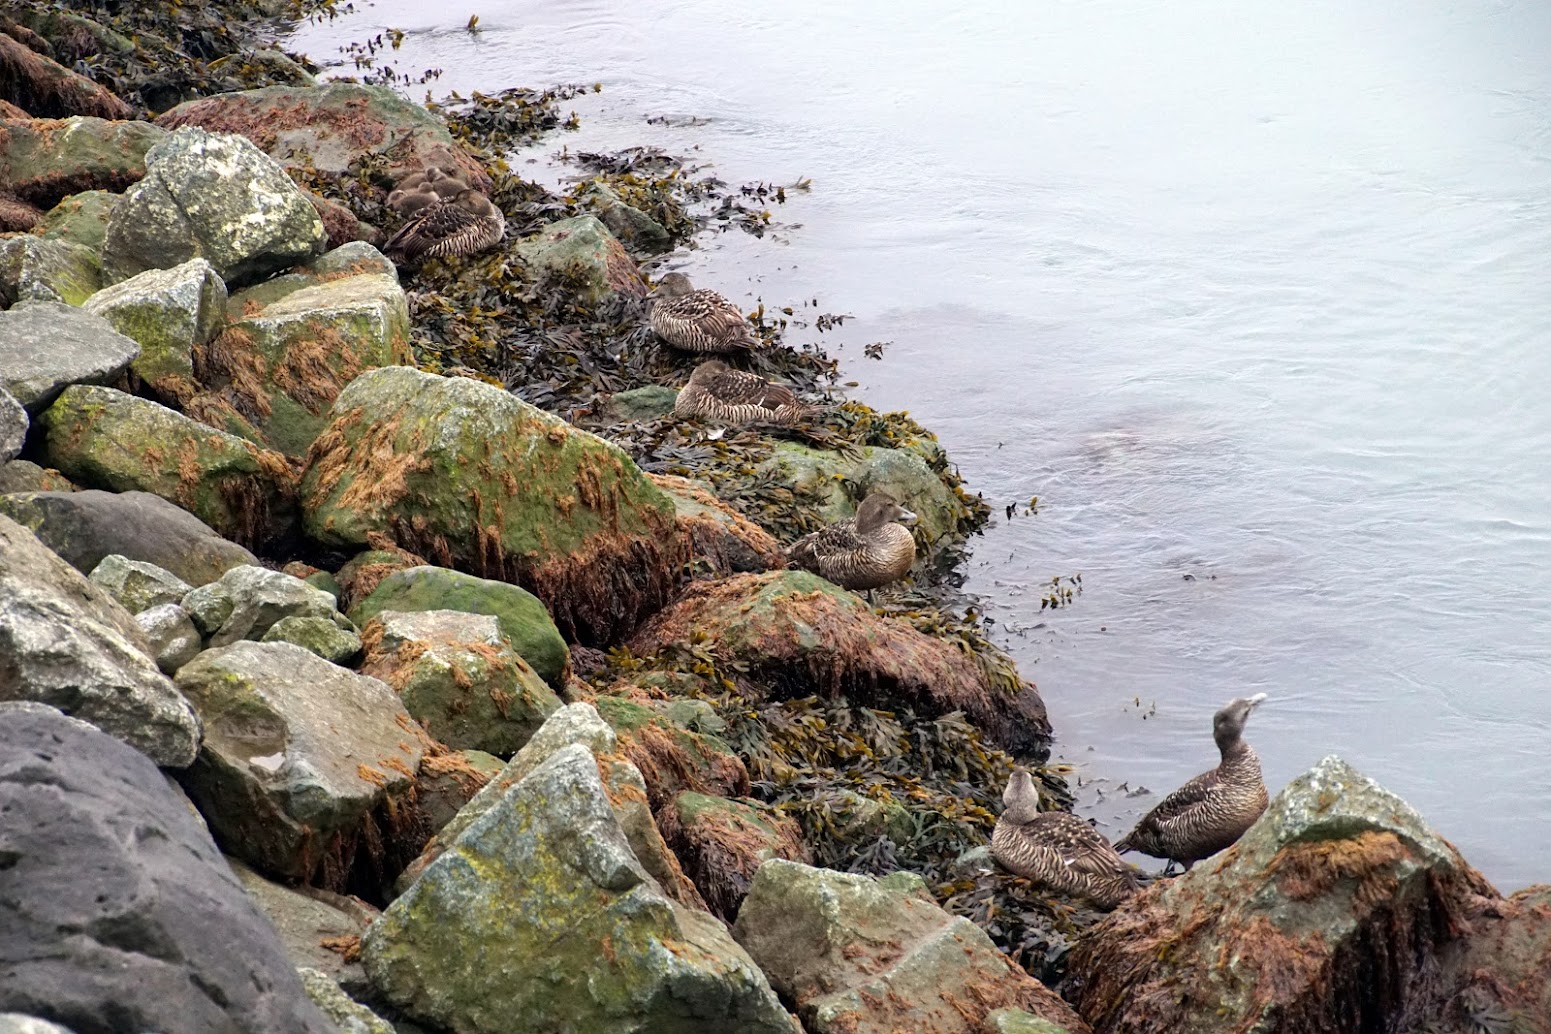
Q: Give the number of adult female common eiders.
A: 6